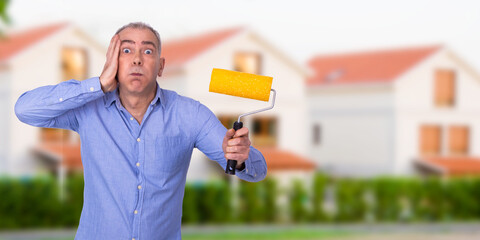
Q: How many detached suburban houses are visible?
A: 3